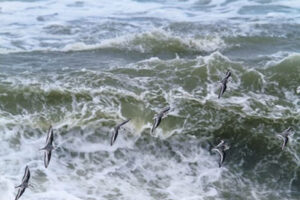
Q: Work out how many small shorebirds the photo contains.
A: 7